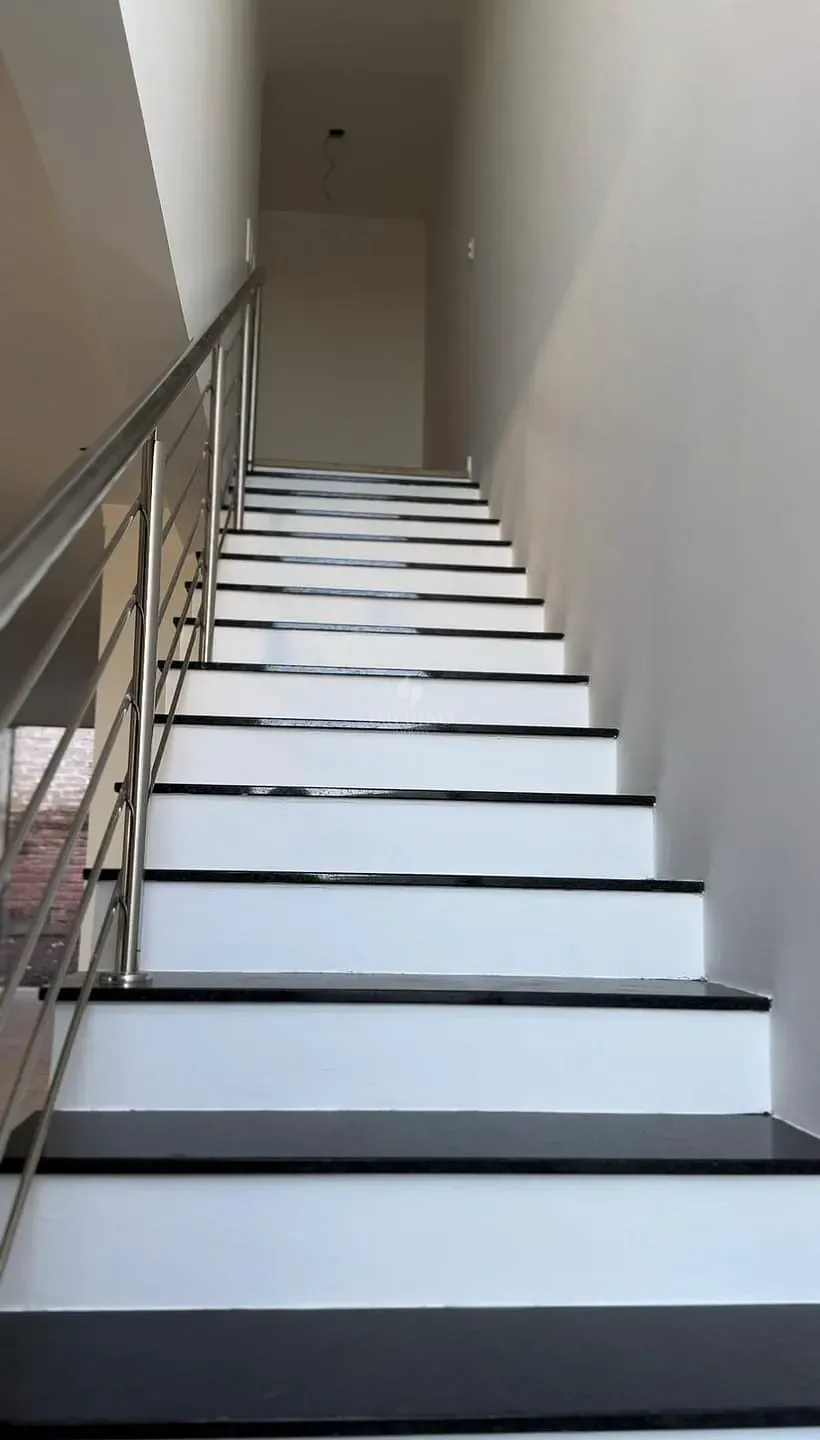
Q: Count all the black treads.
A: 14